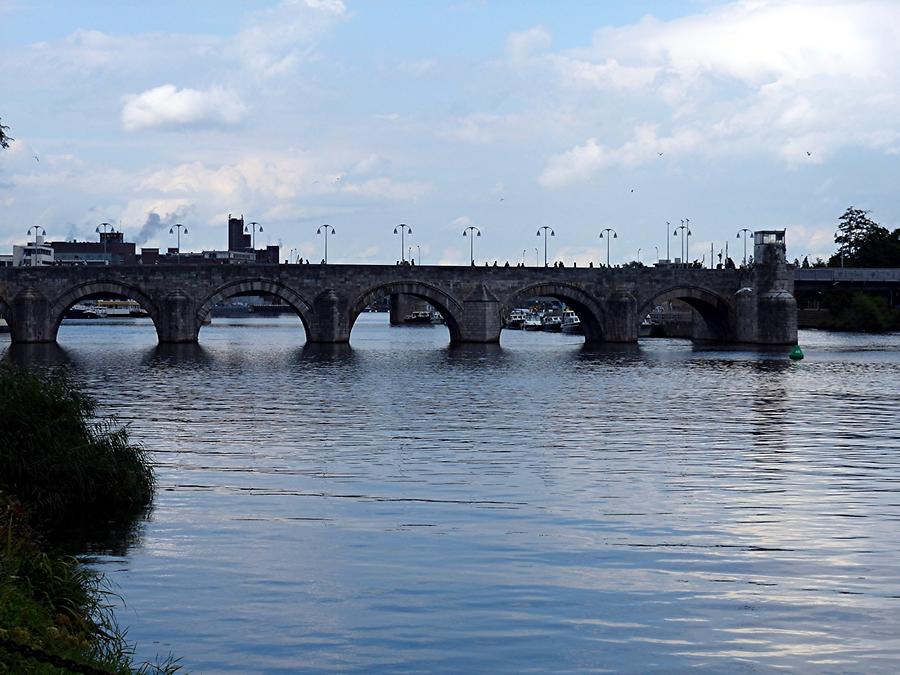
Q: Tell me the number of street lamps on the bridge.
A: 11